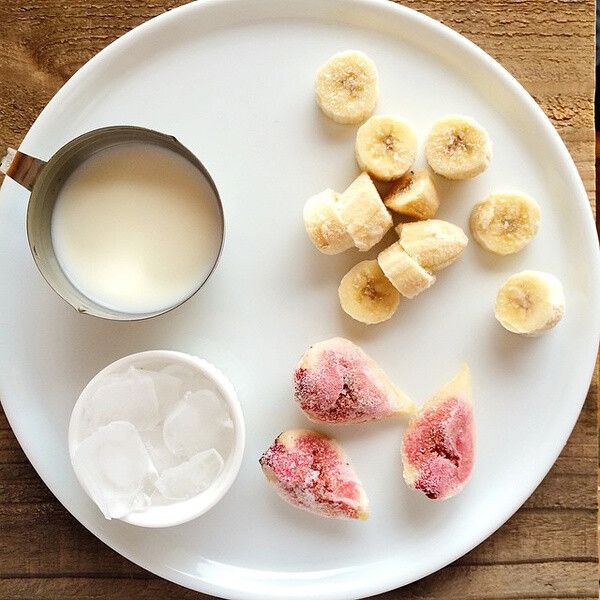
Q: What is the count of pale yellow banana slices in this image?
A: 11